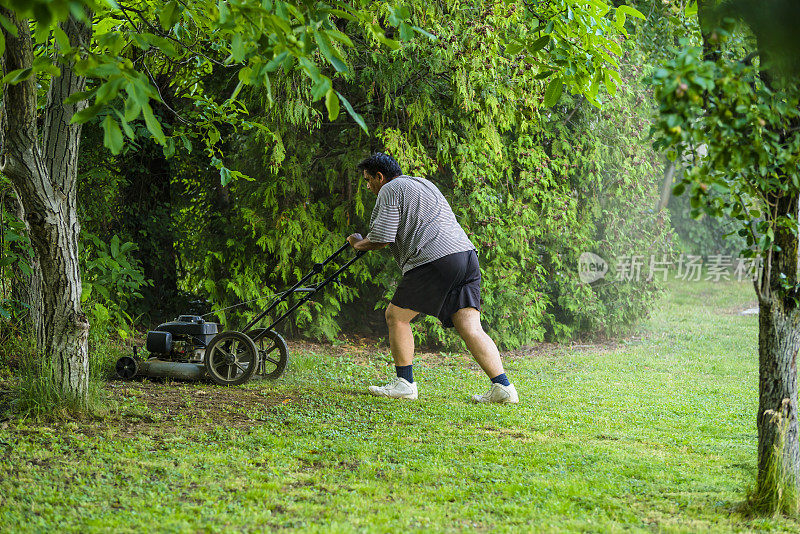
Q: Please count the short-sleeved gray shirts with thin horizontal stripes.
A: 1